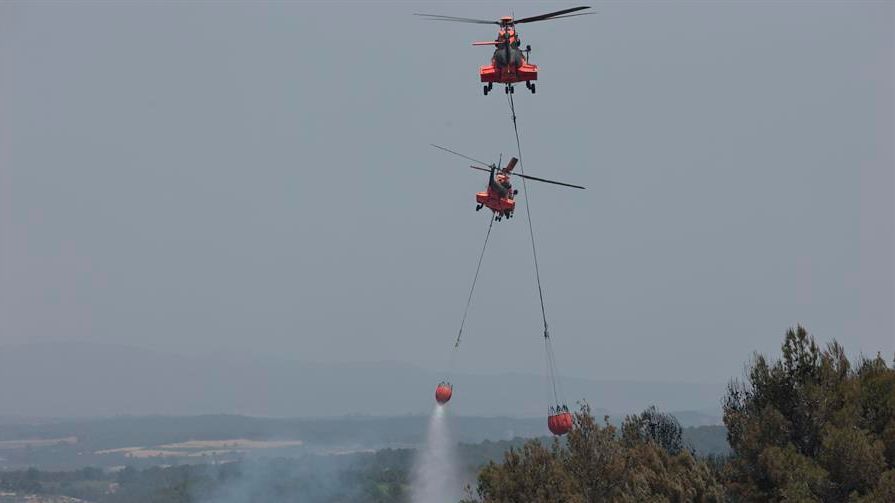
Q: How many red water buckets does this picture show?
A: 2